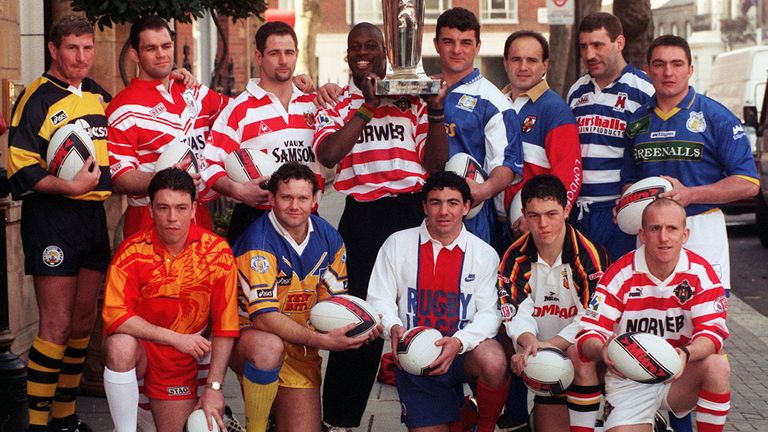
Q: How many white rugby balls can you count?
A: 11